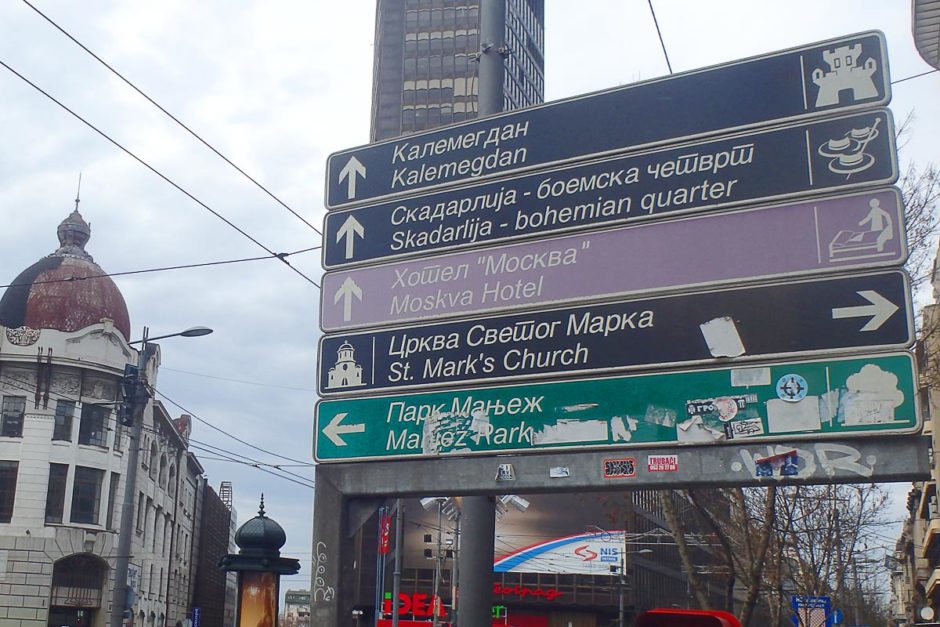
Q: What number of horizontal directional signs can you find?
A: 5